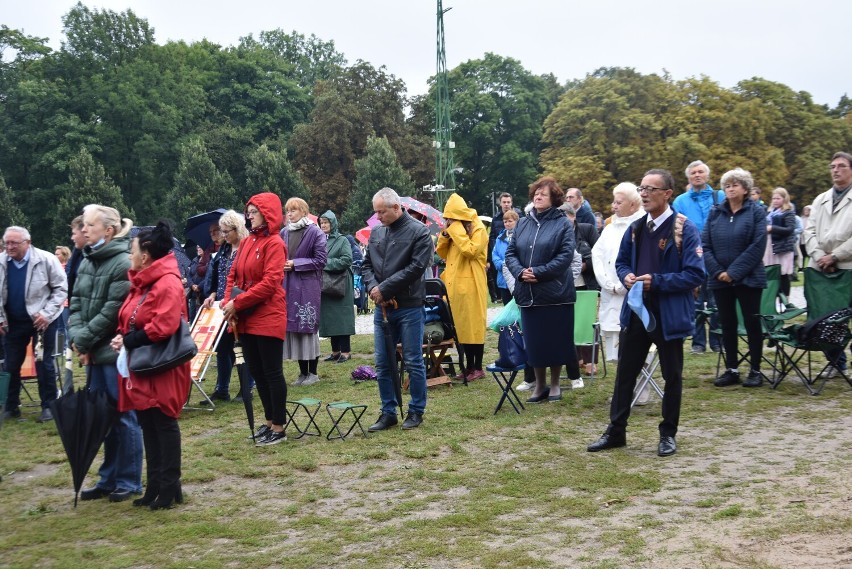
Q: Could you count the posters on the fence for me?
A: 0